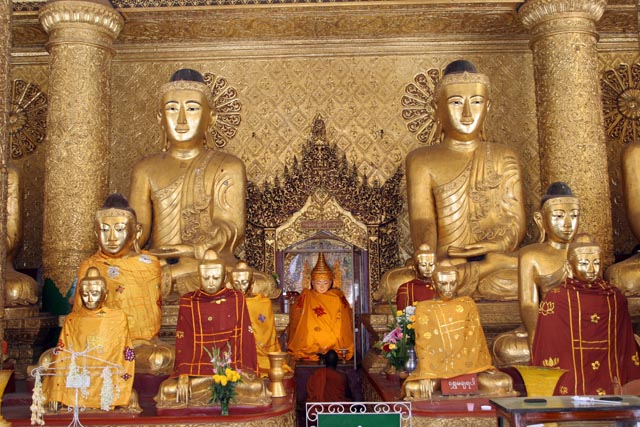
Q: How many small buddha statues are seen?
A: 9